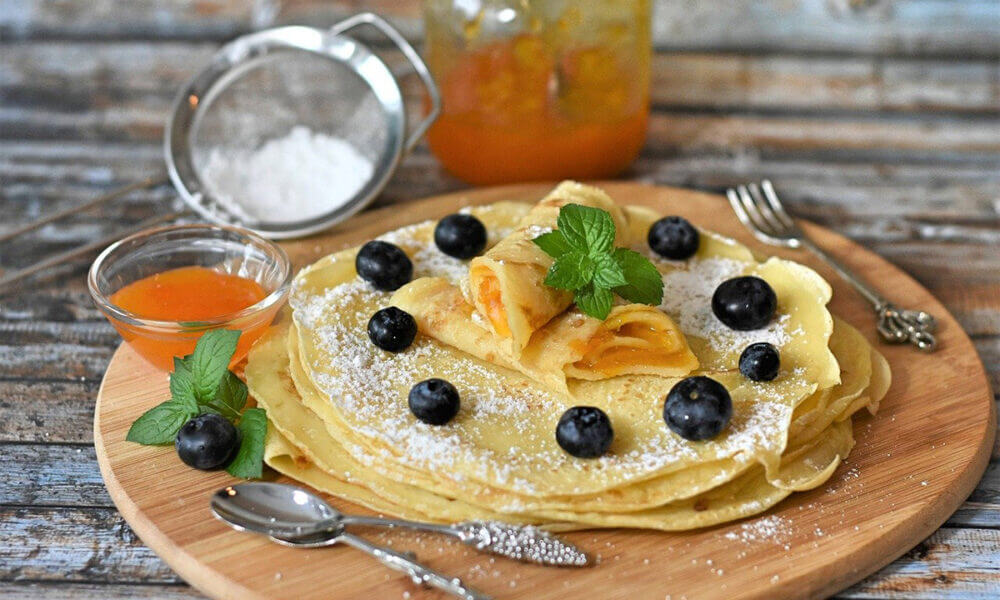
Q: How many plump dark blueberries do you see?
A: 10